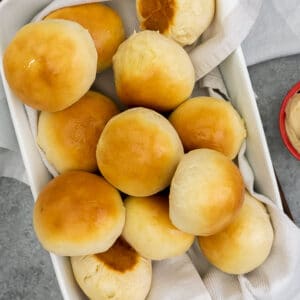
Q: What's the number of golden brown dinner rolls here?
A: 12